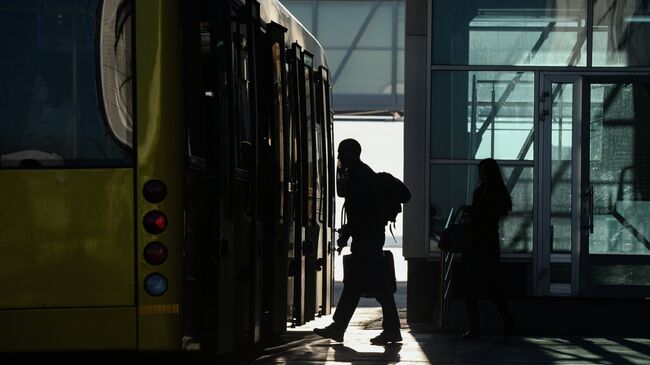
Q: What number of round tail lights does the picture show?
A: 4